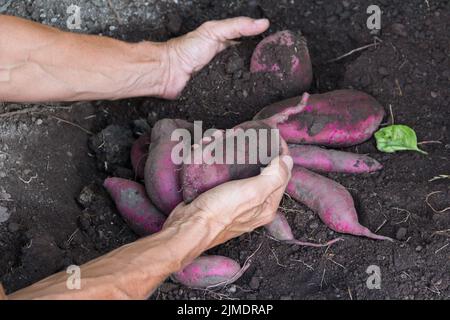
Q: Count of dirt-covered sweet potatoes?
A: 10